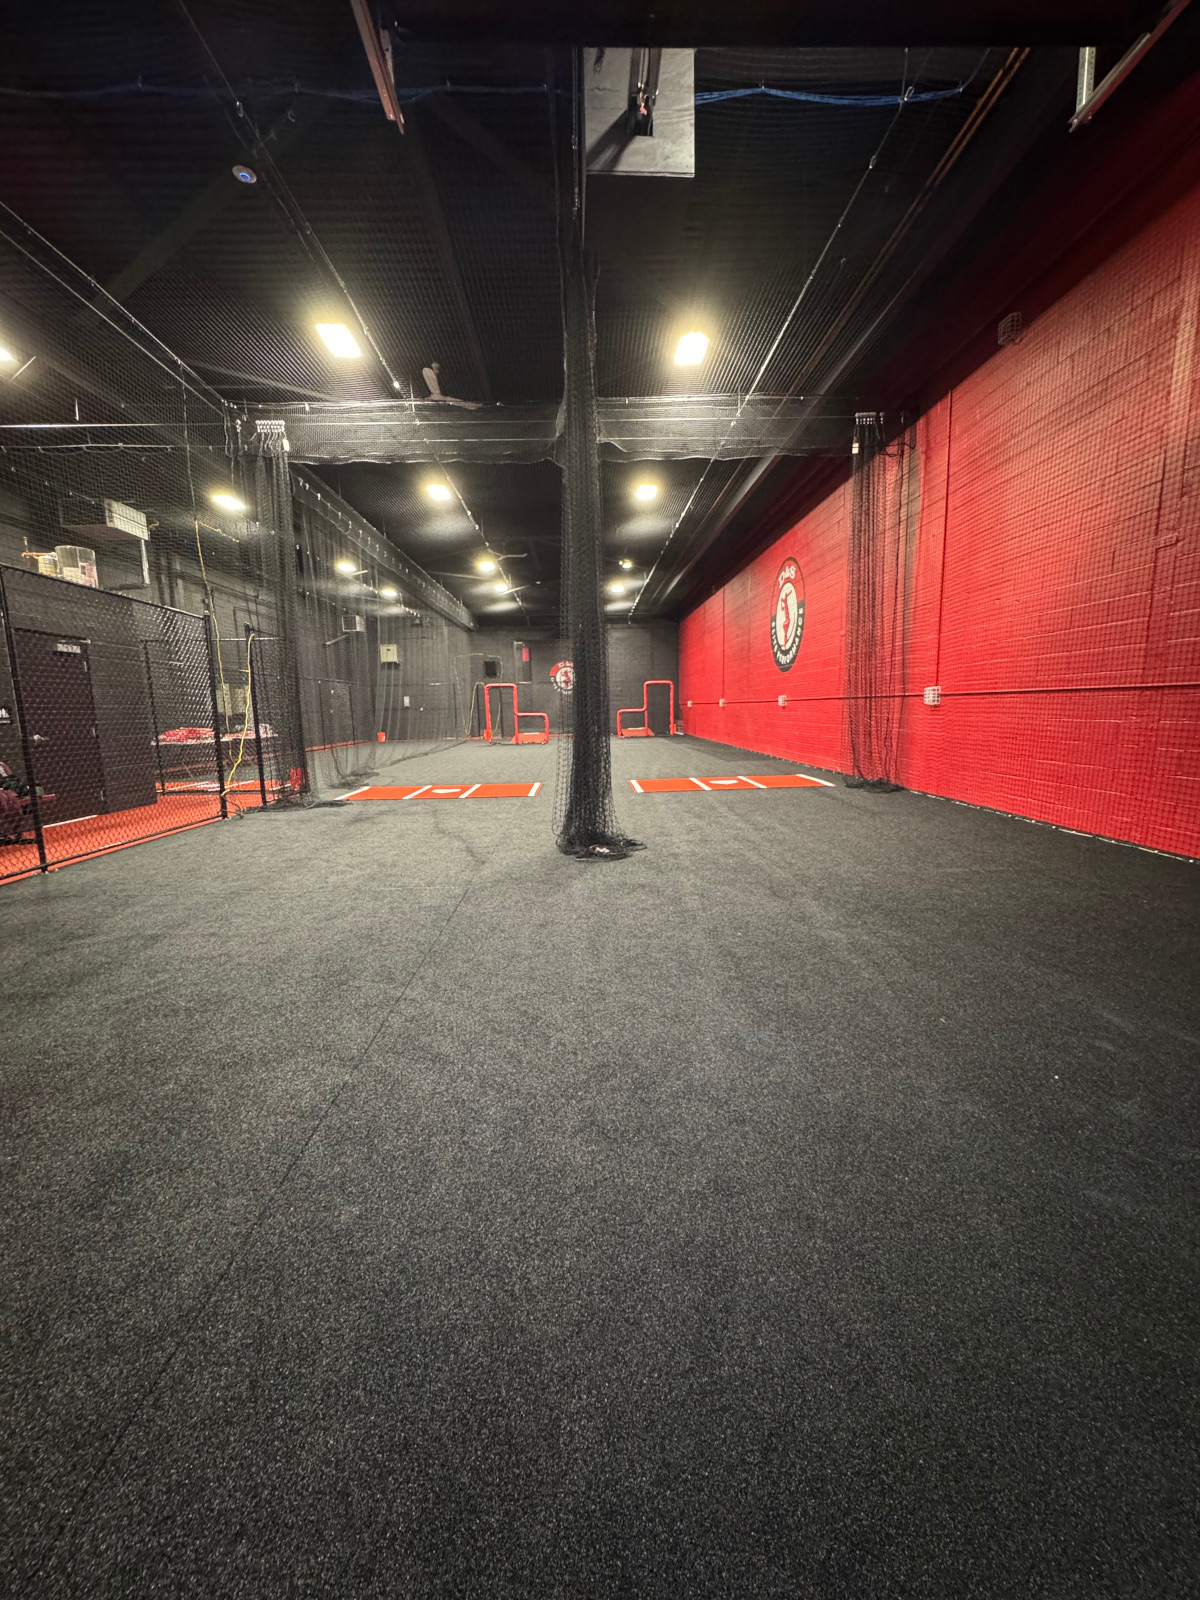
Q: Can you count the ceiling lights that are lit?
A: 12